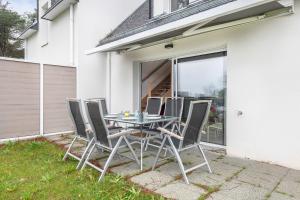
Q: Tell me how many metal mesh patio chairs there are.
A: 6